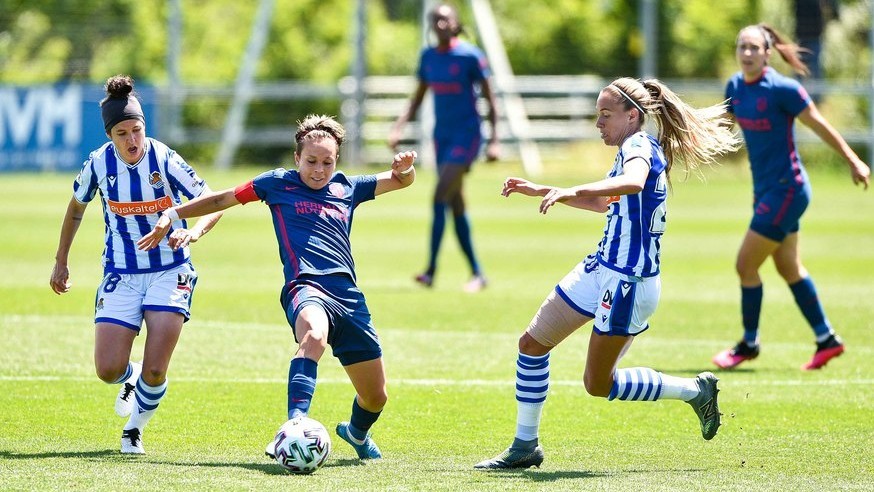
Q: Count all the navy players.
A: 3